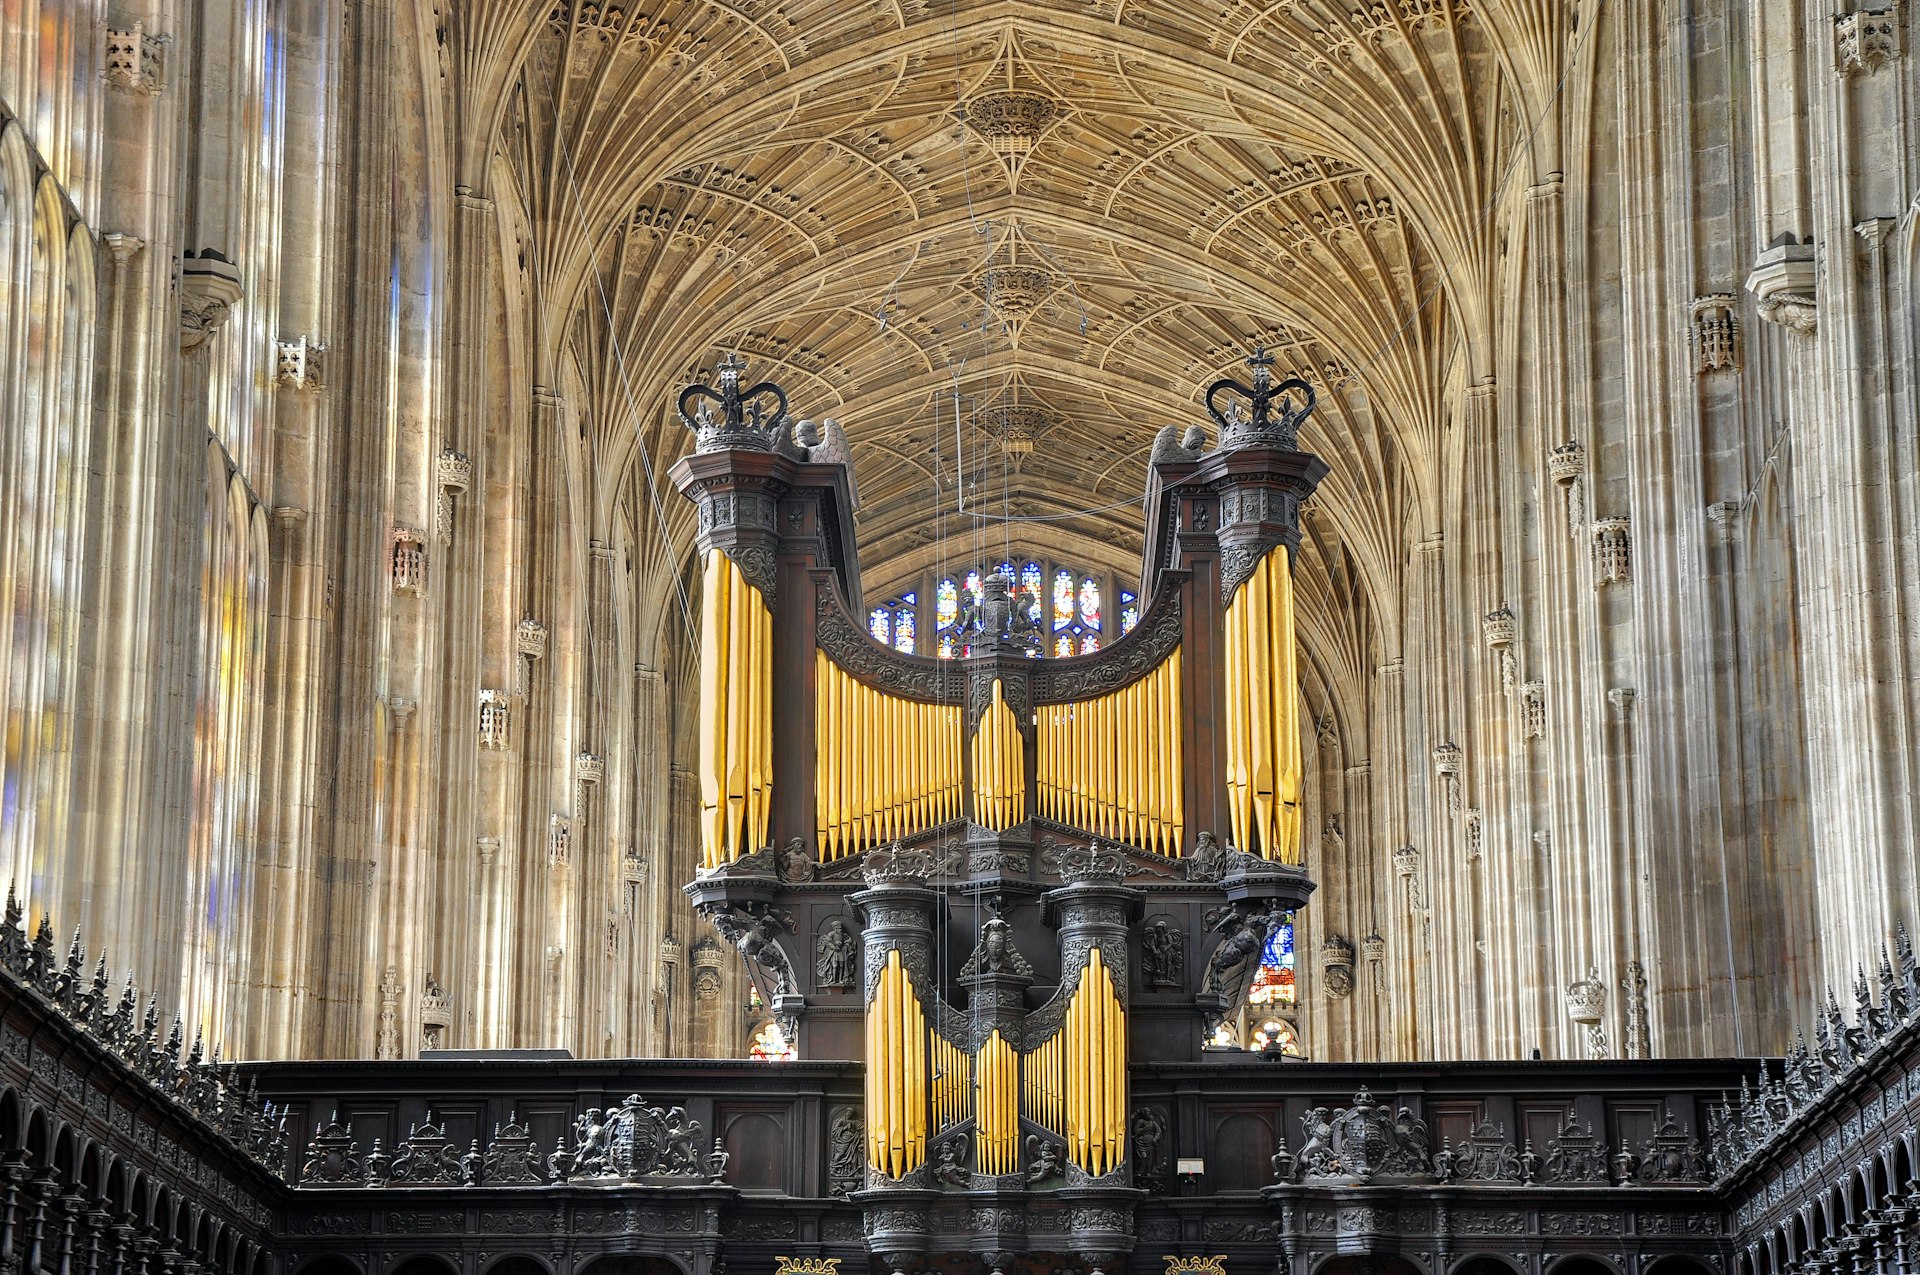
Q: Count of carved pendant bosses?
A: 3